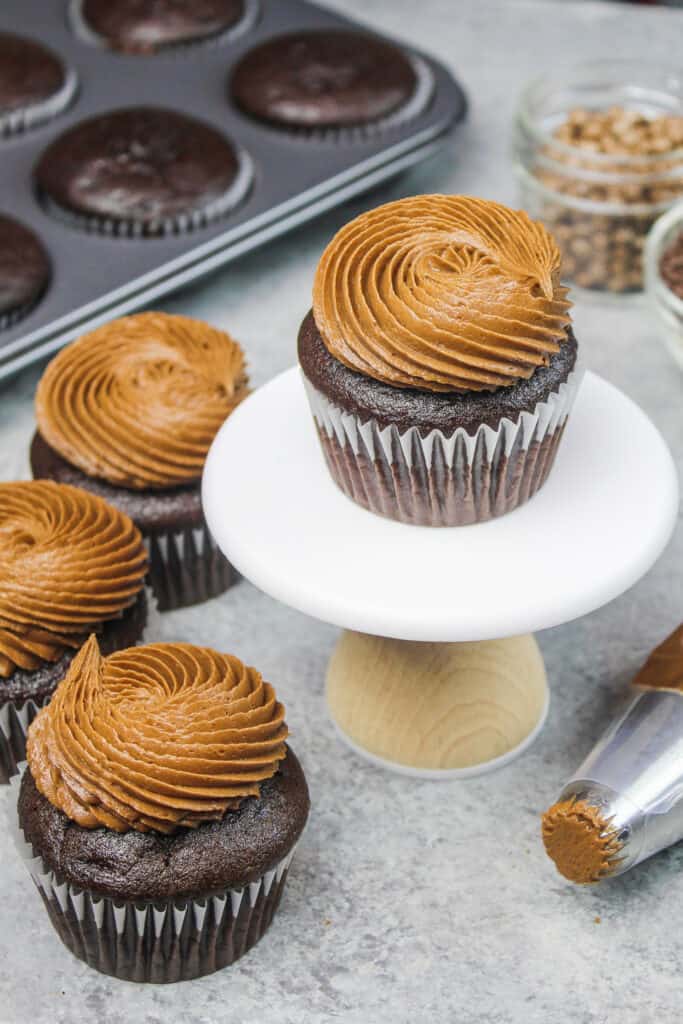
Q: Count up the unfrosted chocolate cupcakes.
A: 5